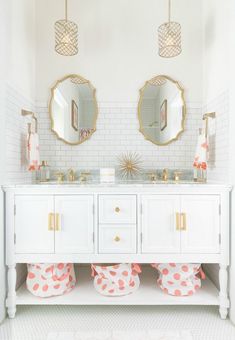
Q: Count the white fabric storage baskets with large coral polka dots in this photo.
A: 3